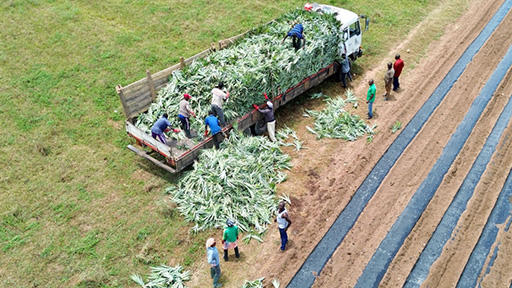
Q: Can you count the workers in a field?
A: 13